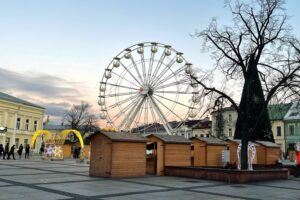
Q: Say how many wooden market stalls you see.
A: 5